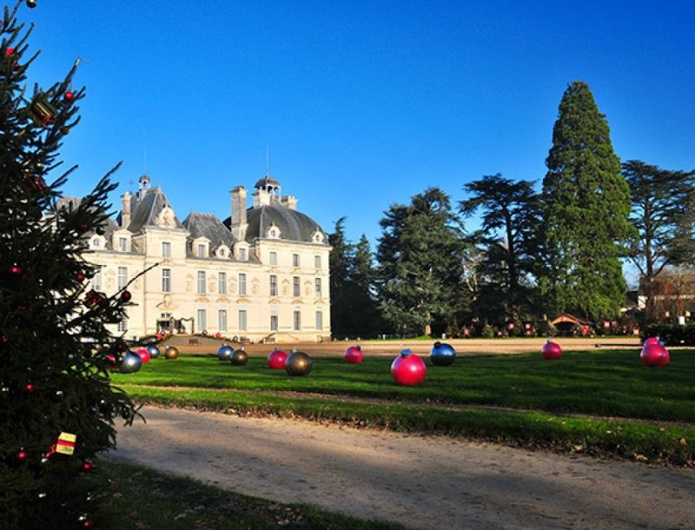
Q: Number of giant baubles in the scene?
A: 15